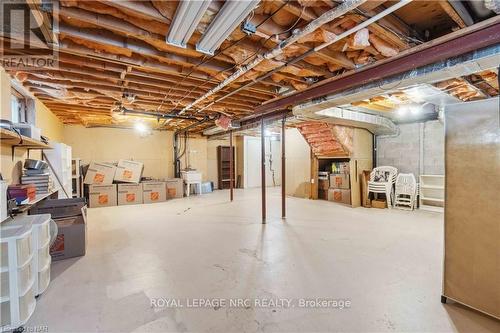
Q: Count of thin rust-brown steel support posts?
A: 3